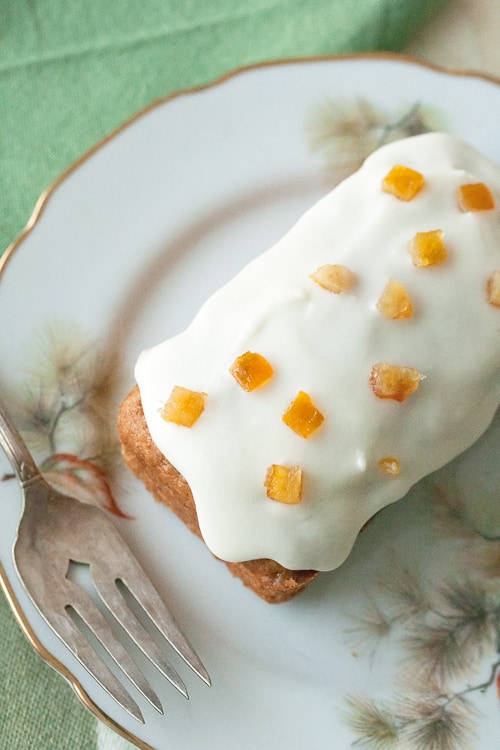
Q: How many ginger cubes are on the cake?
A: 12